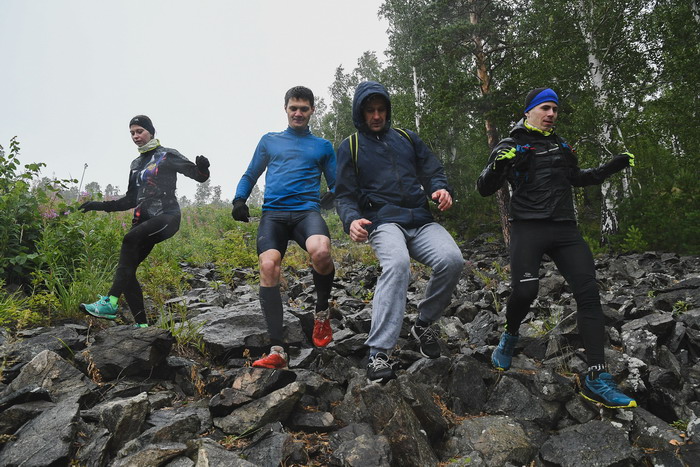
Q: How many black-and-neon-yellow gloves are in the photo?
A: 2